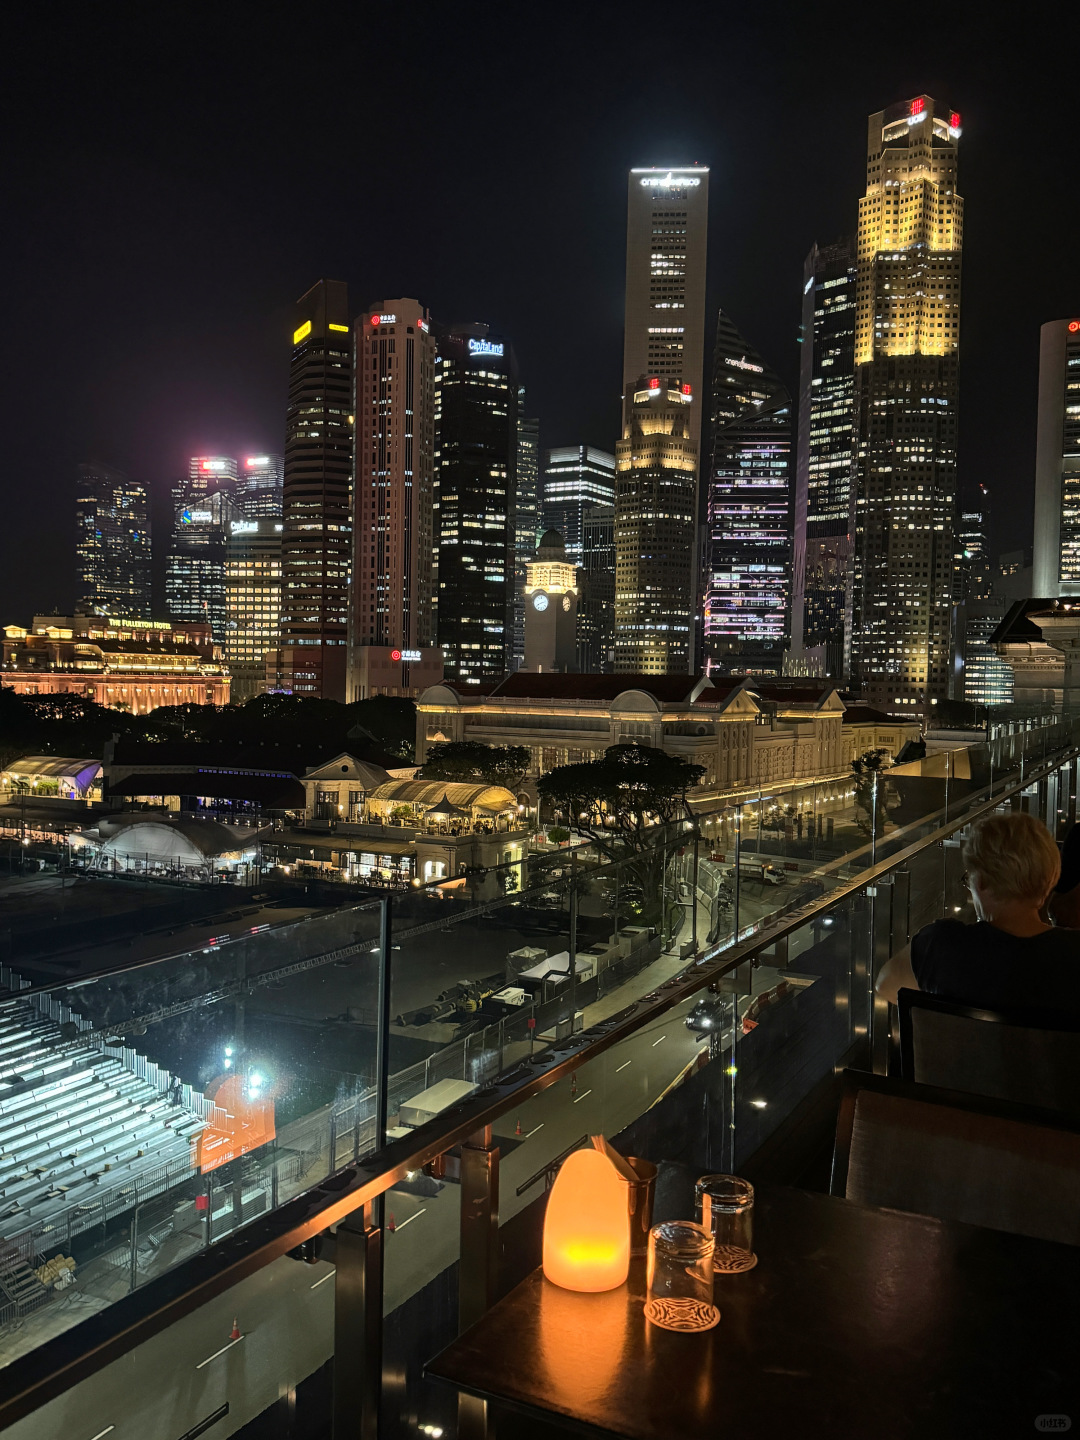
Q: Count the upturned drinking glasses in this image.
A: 2